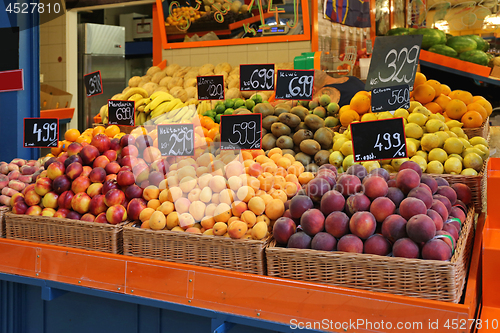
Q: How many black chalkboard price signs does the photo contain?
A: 11